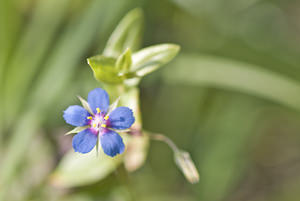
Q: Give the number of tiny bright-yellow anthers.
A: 5